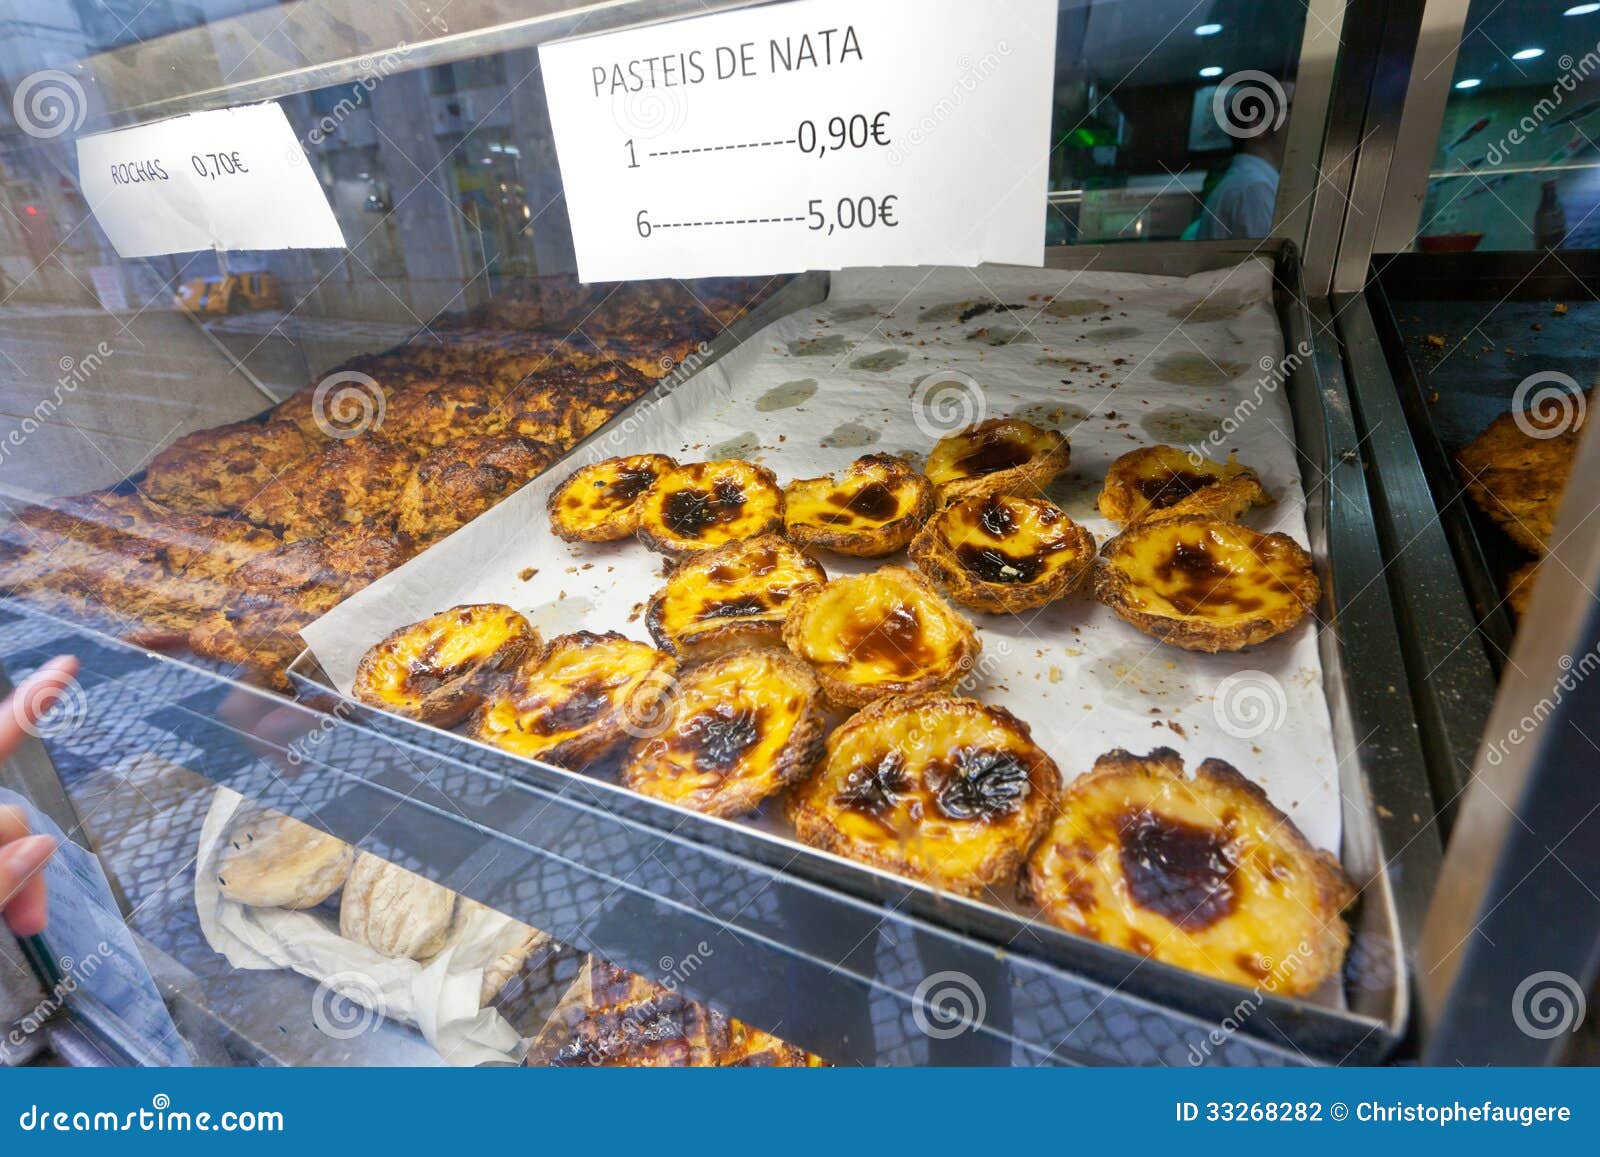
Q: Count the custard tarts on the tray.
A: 14